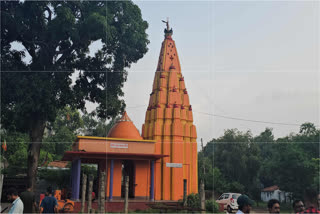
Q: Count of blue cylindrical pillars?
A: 3